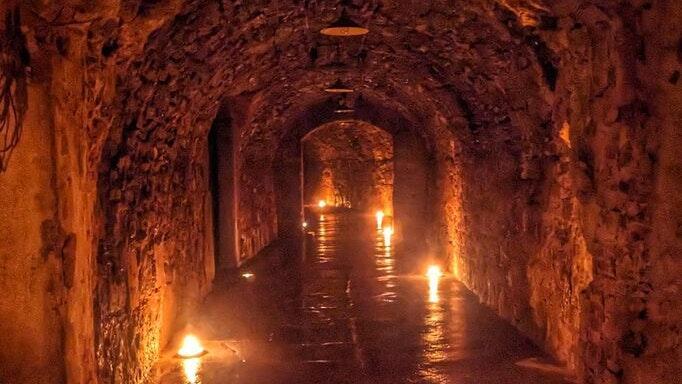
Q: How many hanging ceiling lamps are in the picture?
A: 3